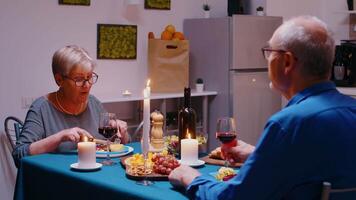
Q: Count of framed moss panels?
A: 3